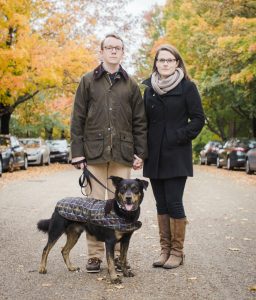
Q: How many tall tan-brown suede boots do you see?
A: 2